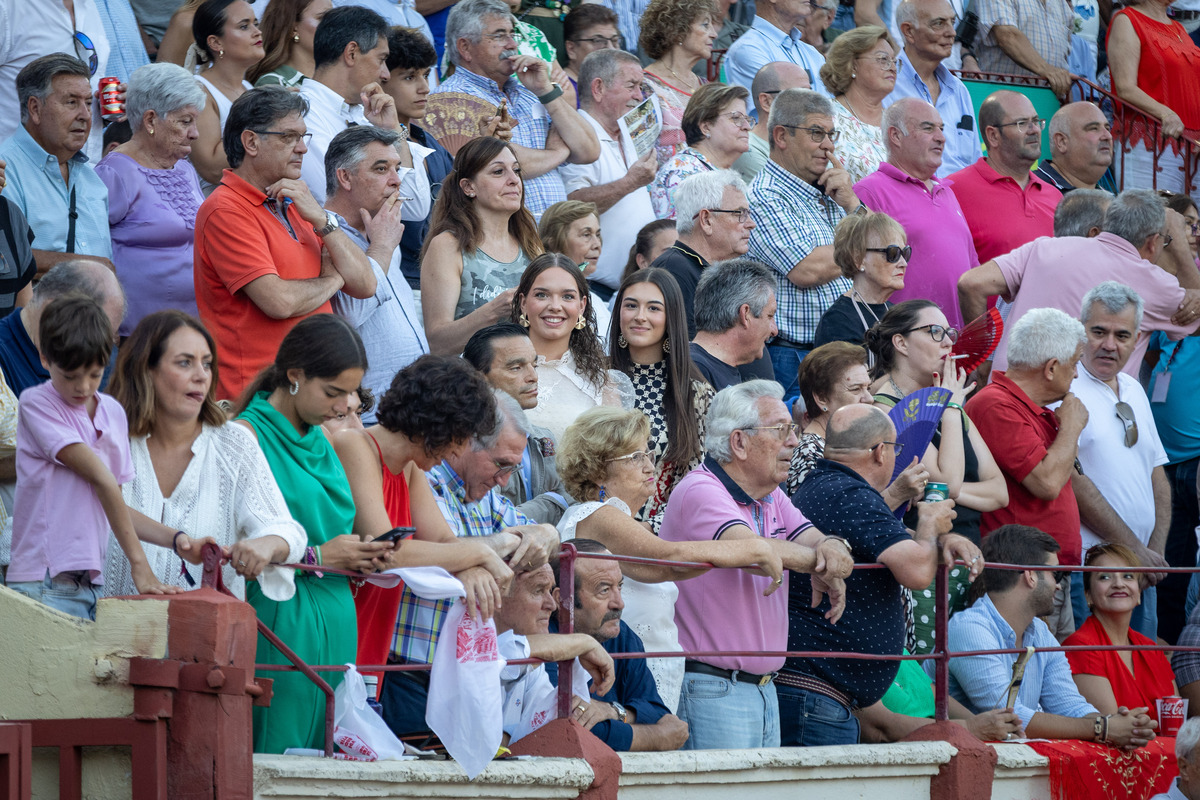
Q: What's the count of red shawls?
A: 1